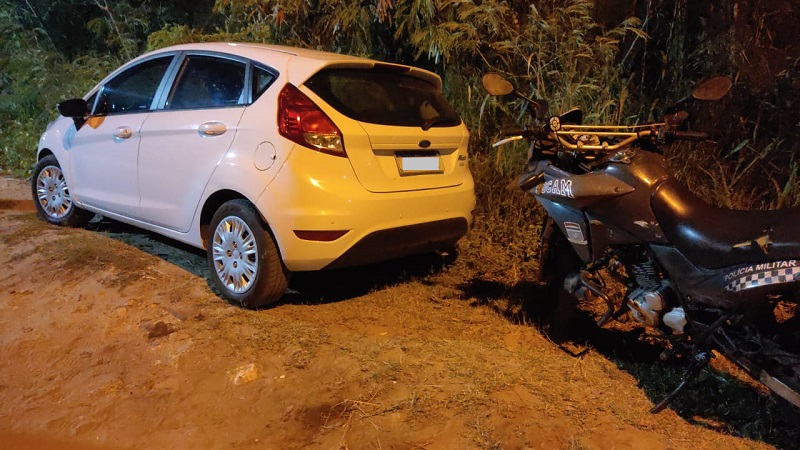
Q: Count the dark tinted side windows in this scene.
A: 3